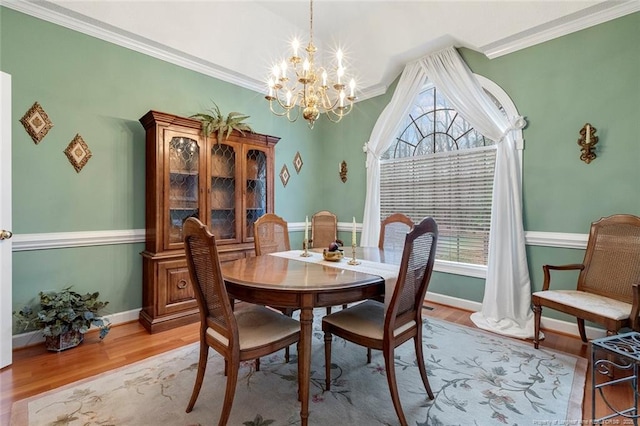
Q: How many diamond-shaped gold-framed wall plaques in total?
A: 4